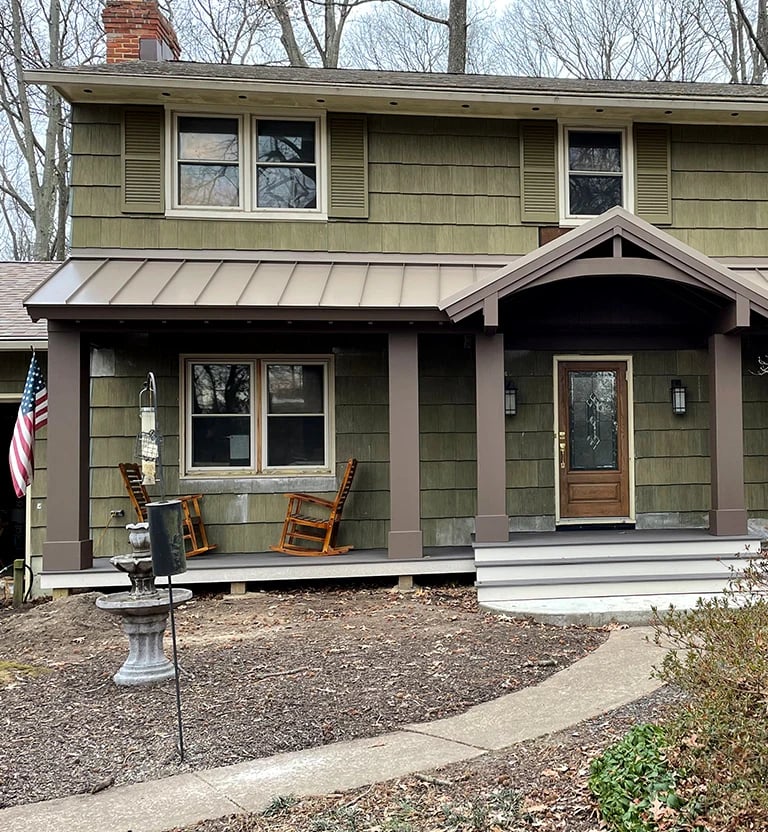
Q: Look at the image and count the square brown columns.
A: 4